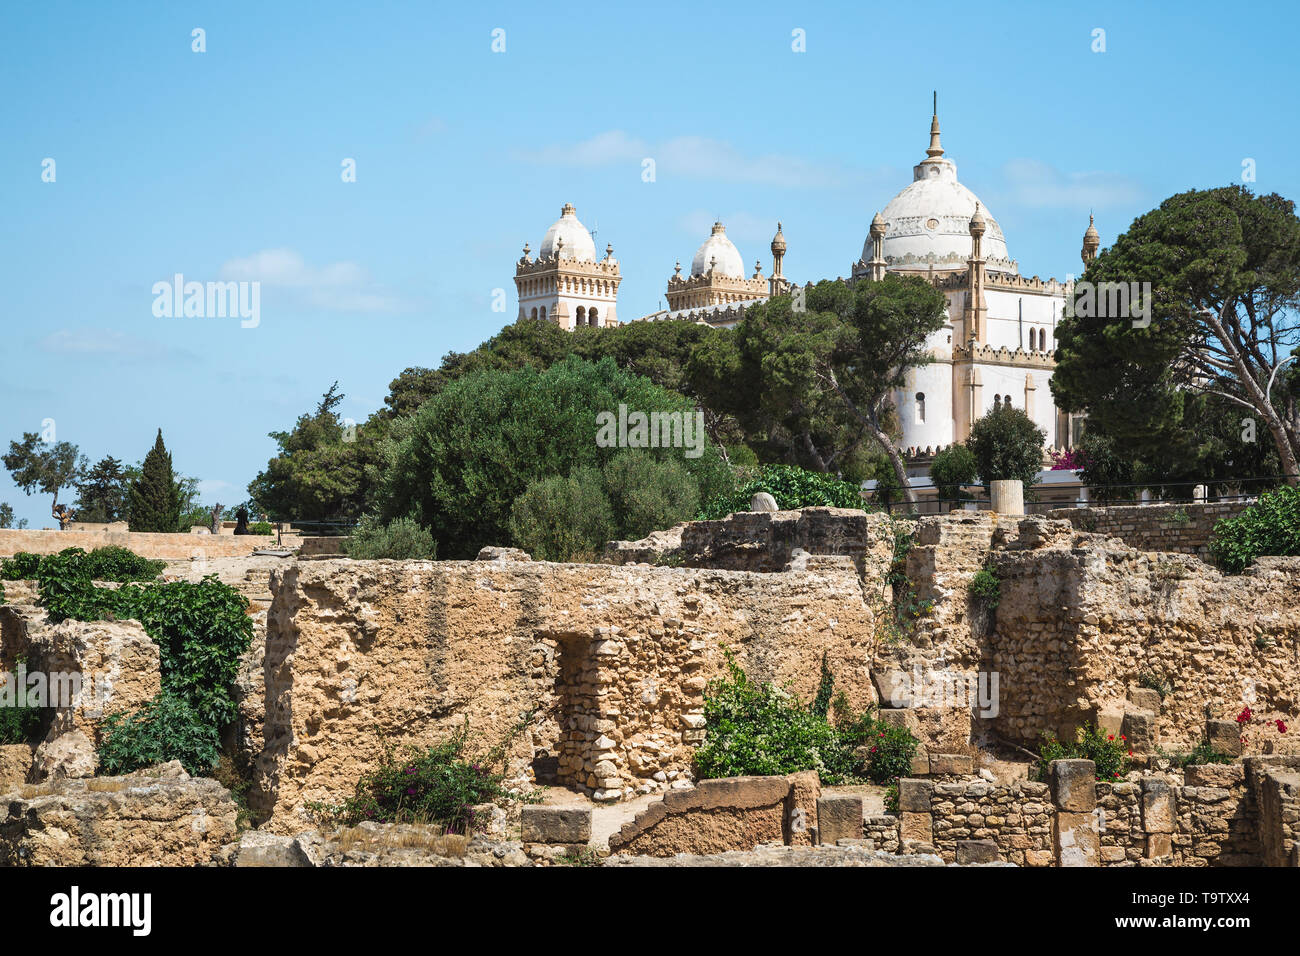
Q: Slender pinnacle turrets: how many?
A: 4